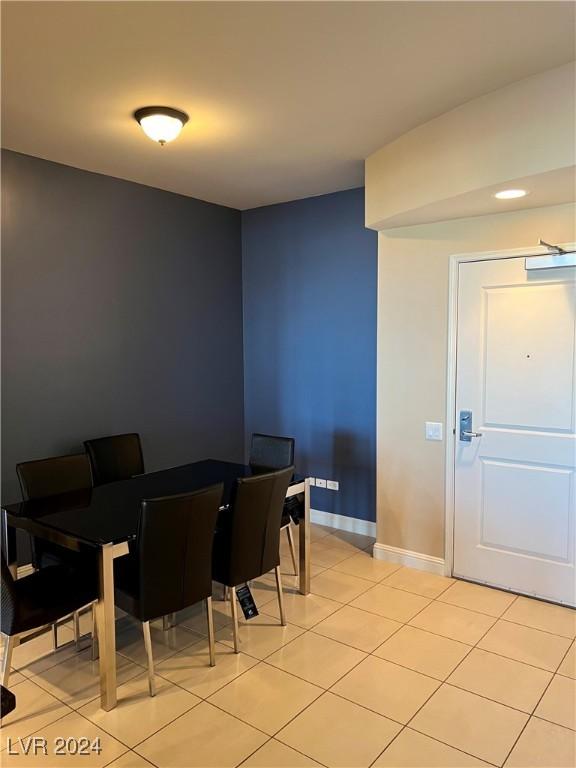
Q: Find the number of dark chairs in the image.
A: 6